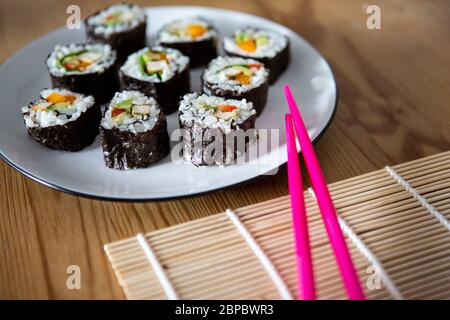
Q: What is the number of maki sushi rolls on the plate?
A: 9